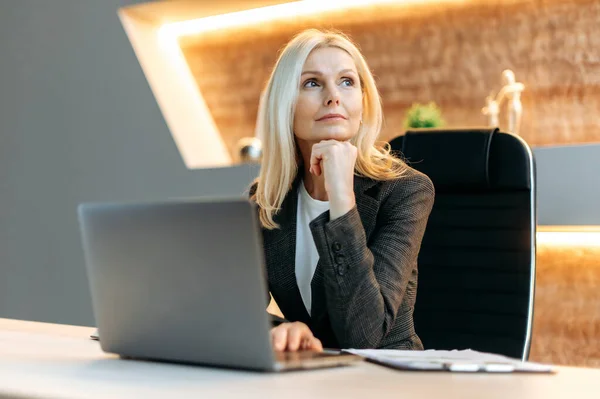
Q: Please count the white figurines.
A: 2